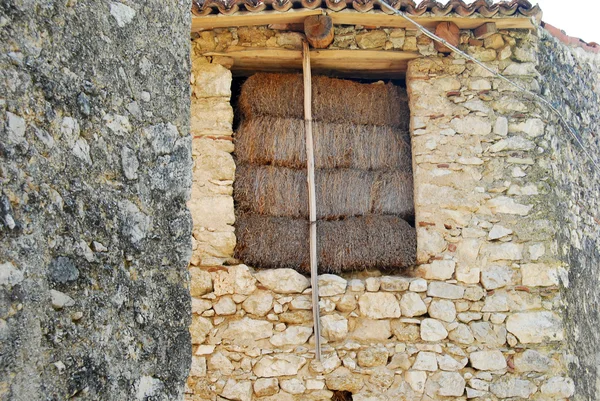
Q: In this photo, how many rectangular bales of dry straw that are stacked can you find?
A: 4